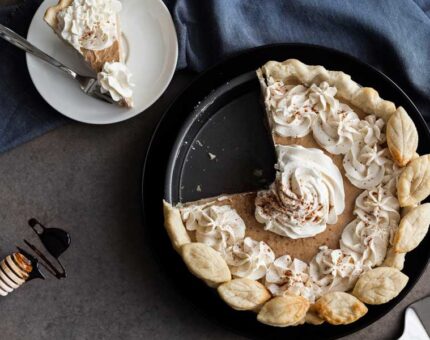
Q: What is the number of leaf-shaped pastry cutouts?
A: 8